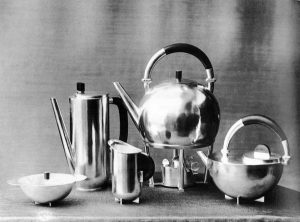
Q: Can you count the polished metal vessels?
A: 5